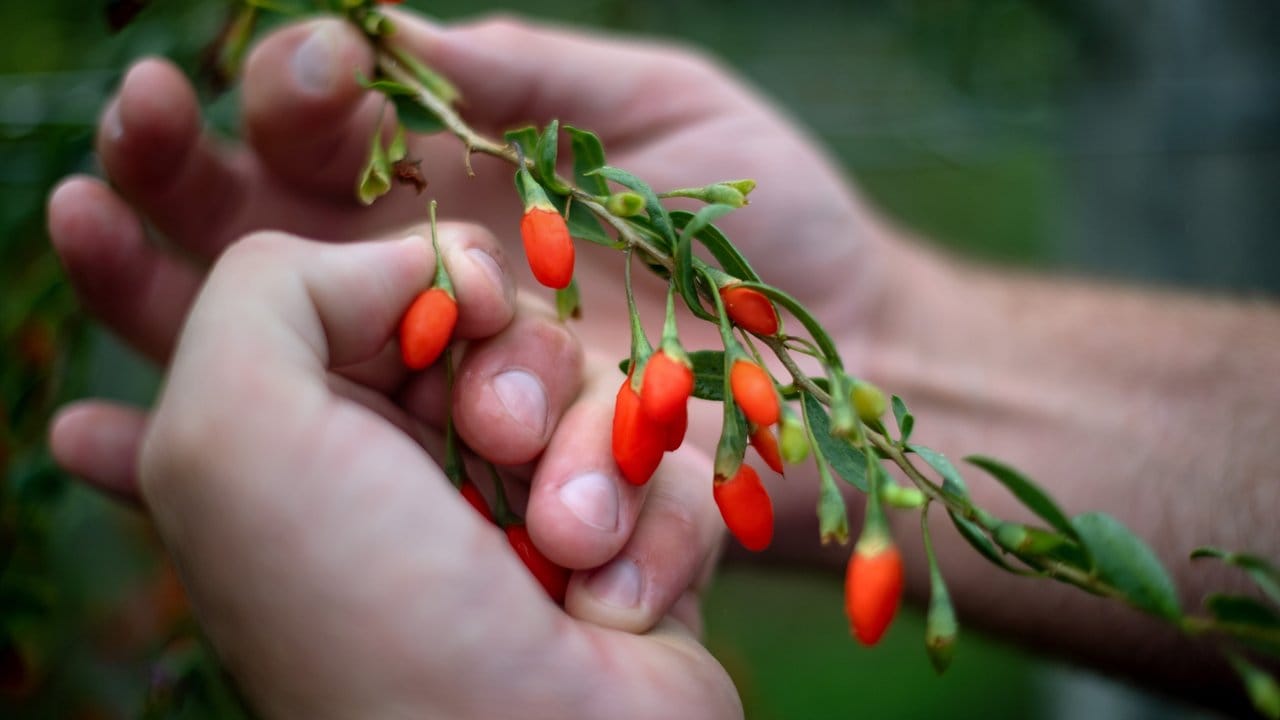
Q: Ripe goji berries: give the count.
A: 12